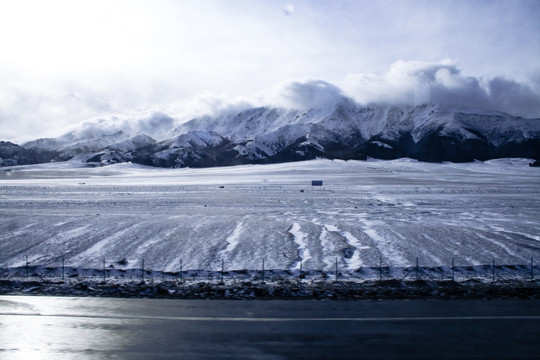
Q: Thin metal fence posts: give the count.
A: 14